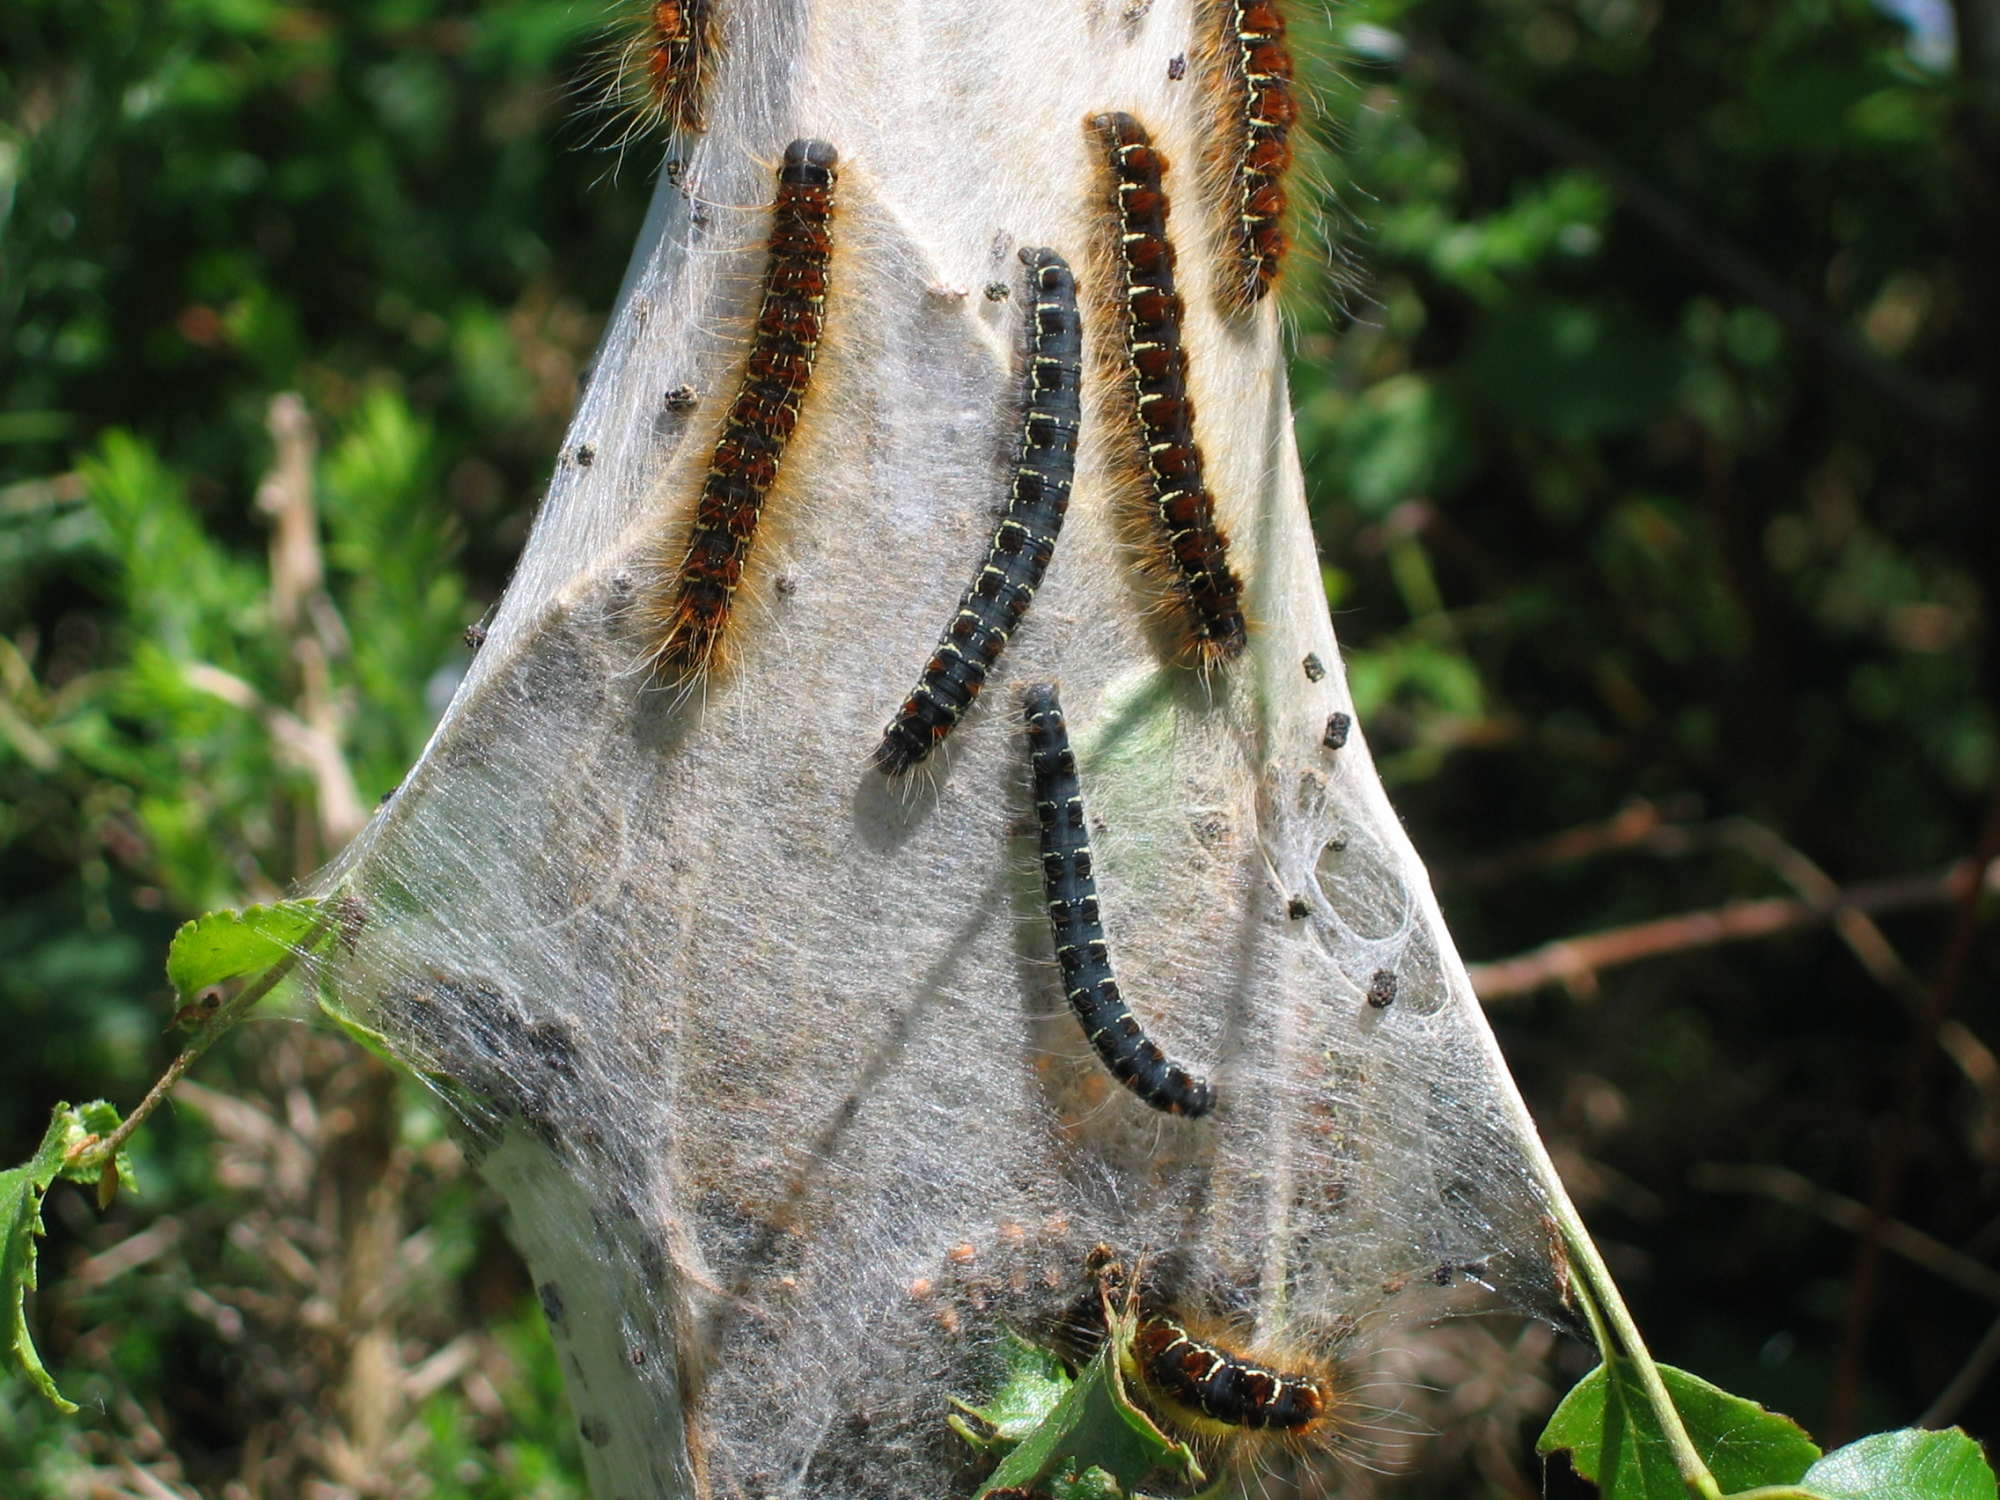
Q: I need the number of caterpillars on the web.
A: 7